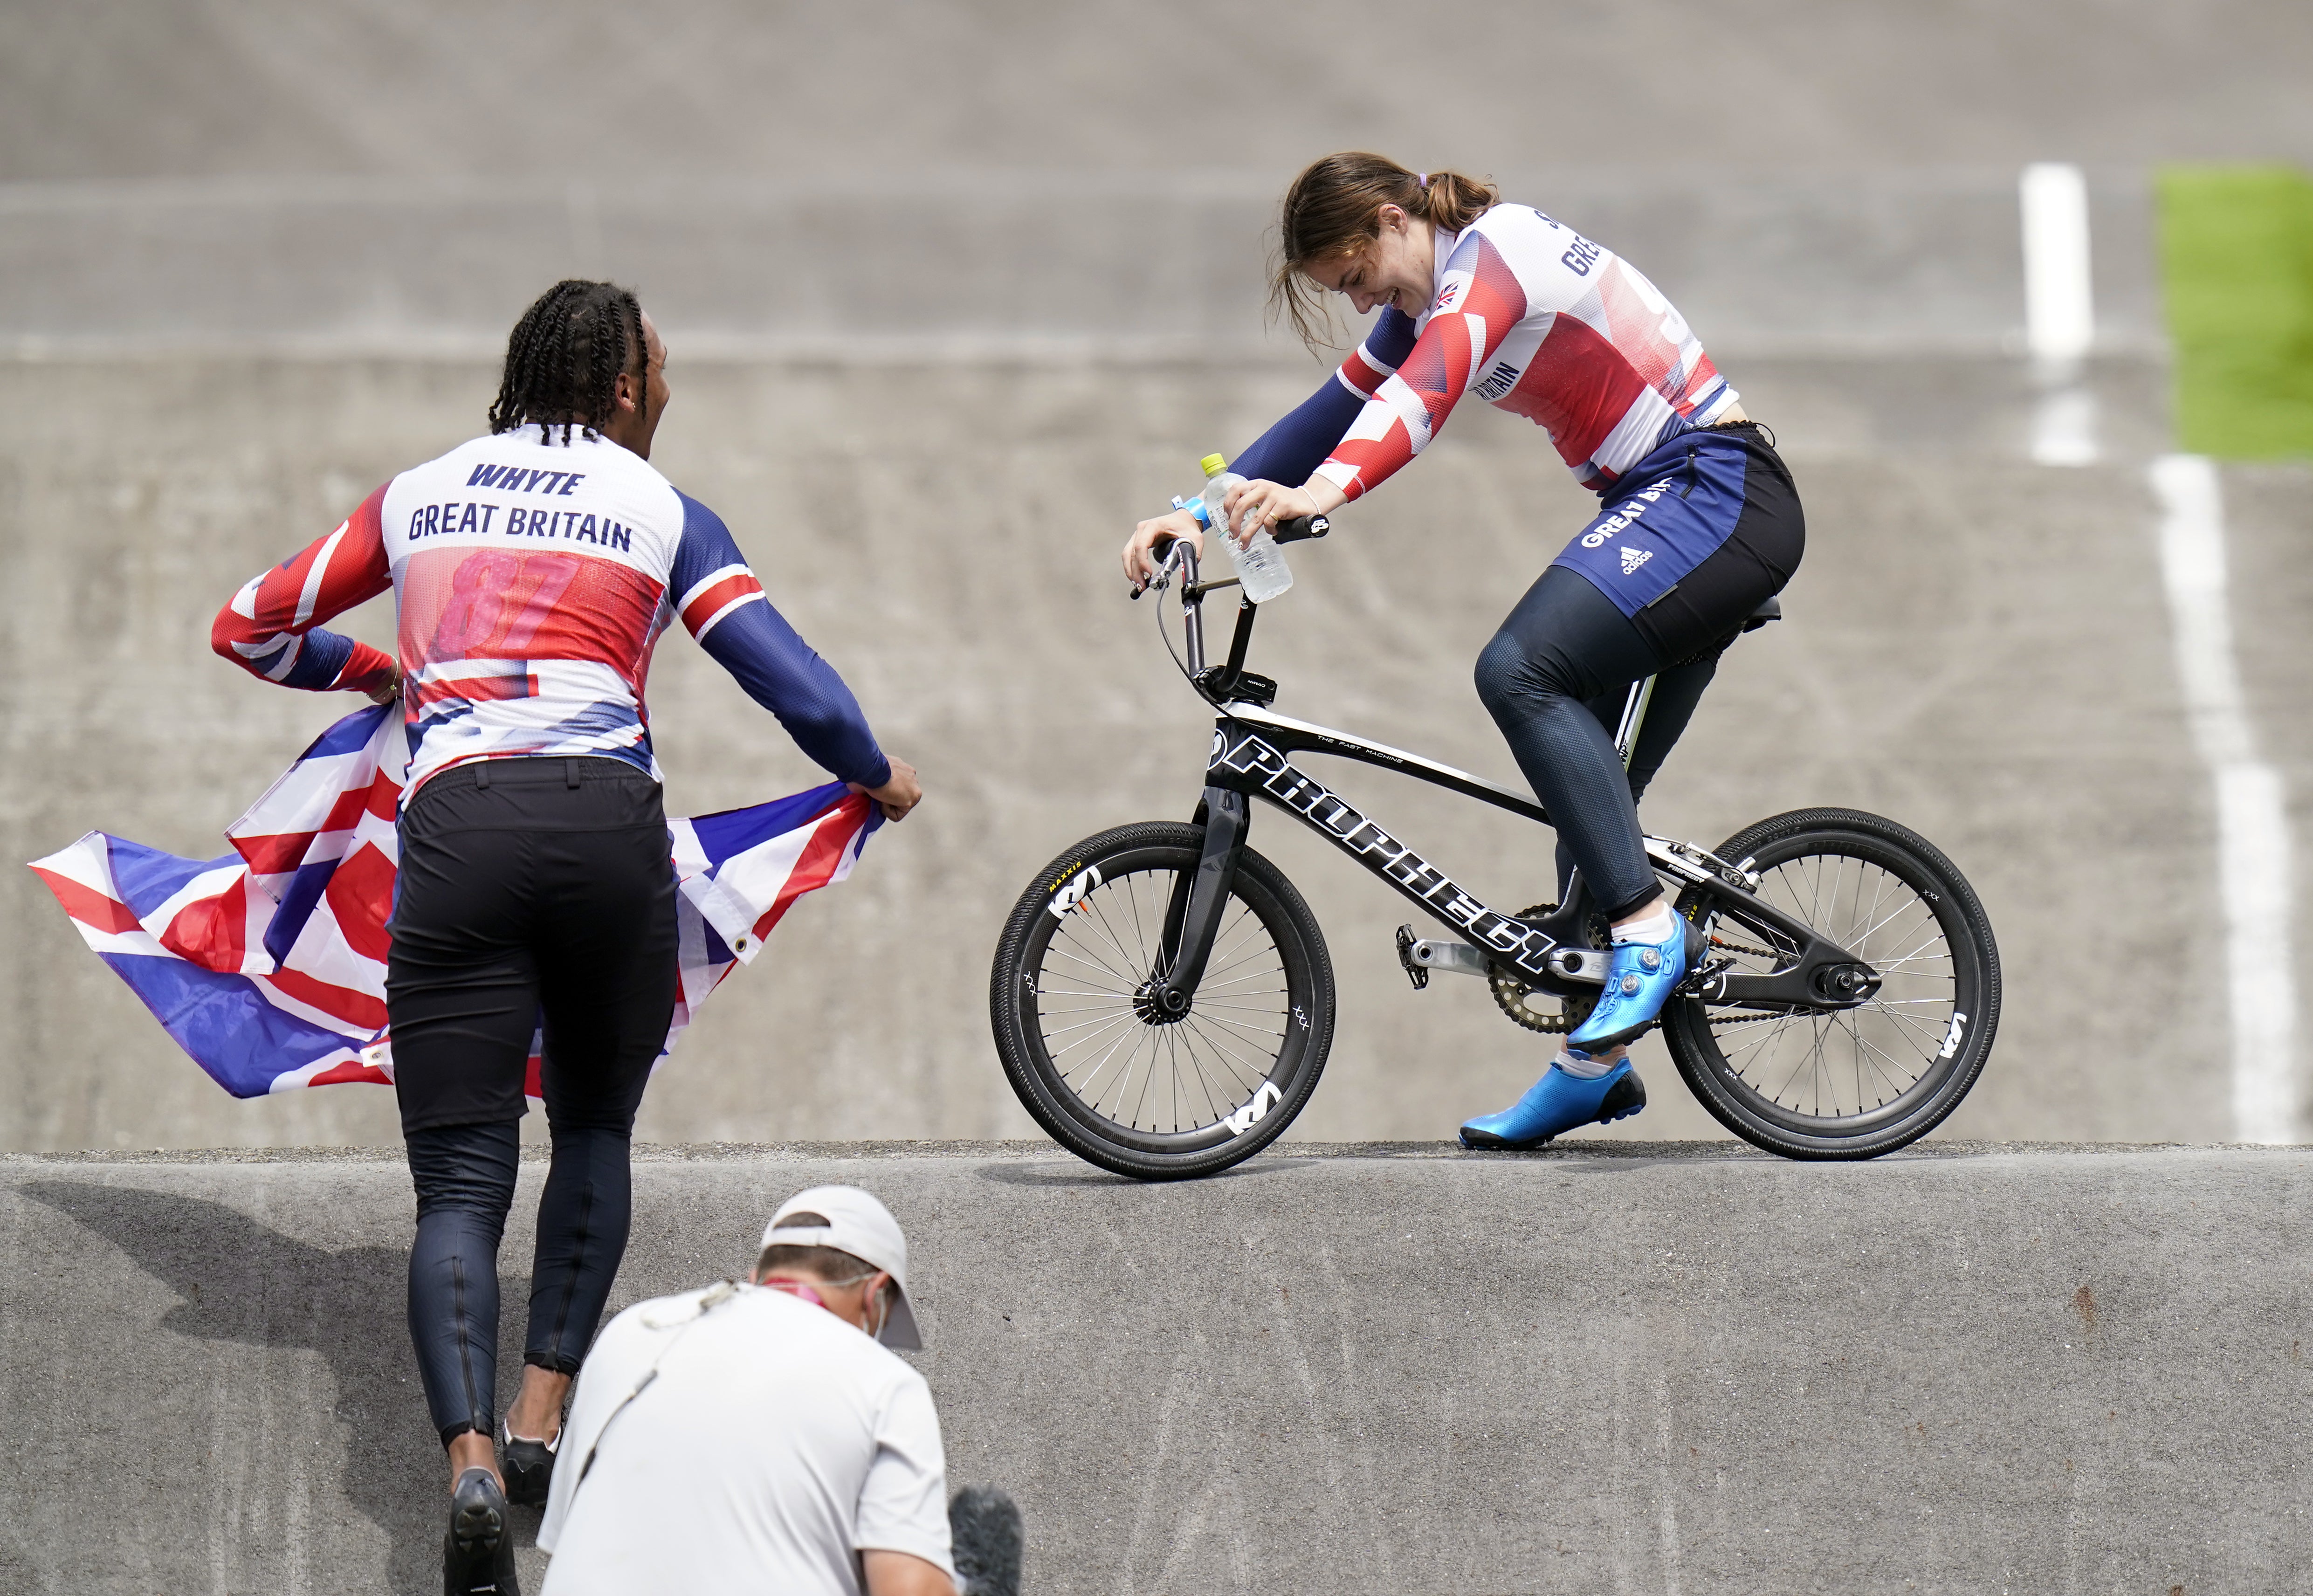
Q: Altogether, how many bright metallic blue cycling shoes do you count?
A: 2